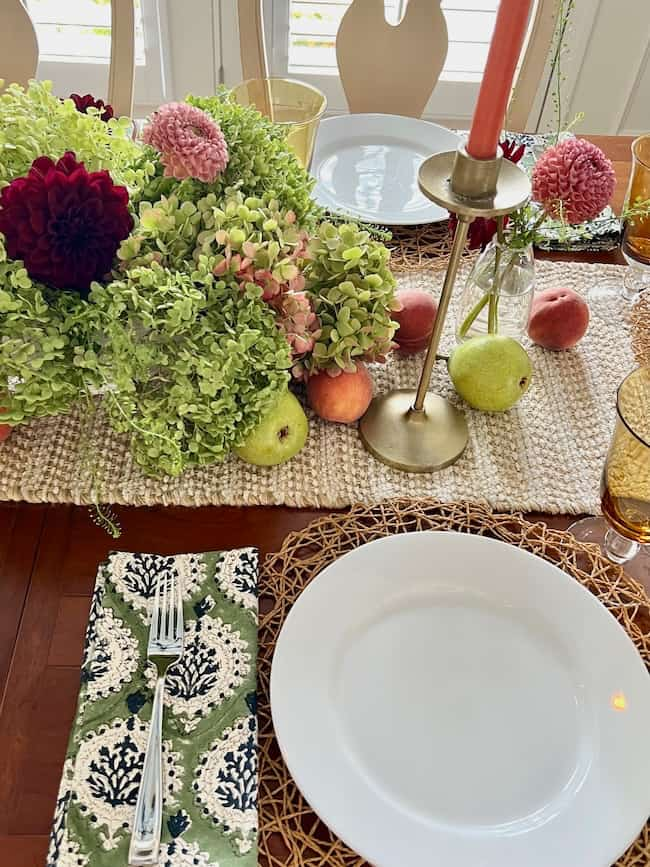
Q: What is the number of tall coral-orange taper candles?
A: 1